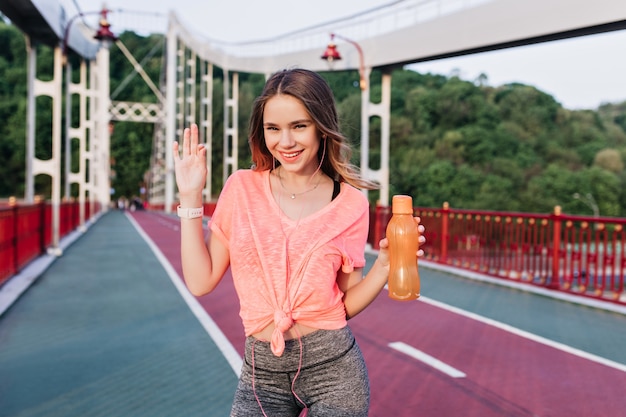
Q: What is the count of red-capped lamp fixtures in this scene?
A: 2